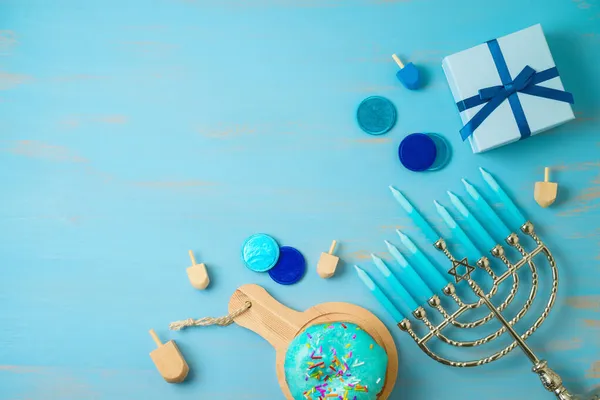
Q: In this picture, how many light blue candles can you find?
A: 9